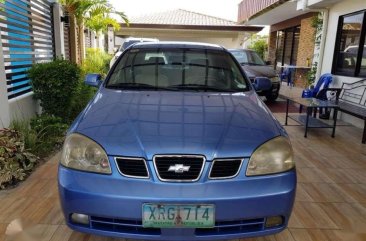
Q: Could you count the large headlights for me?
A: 2